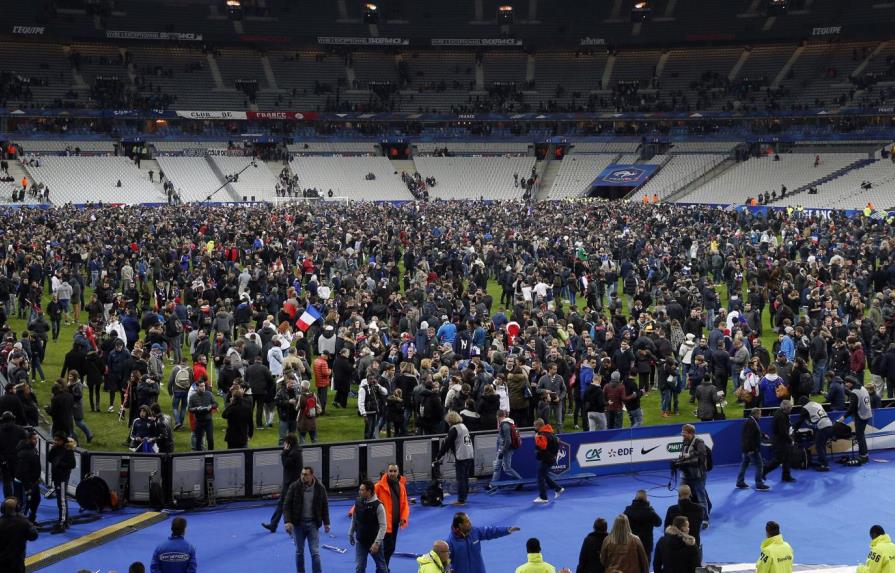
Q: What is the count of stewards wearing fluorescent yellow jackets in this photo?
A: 4